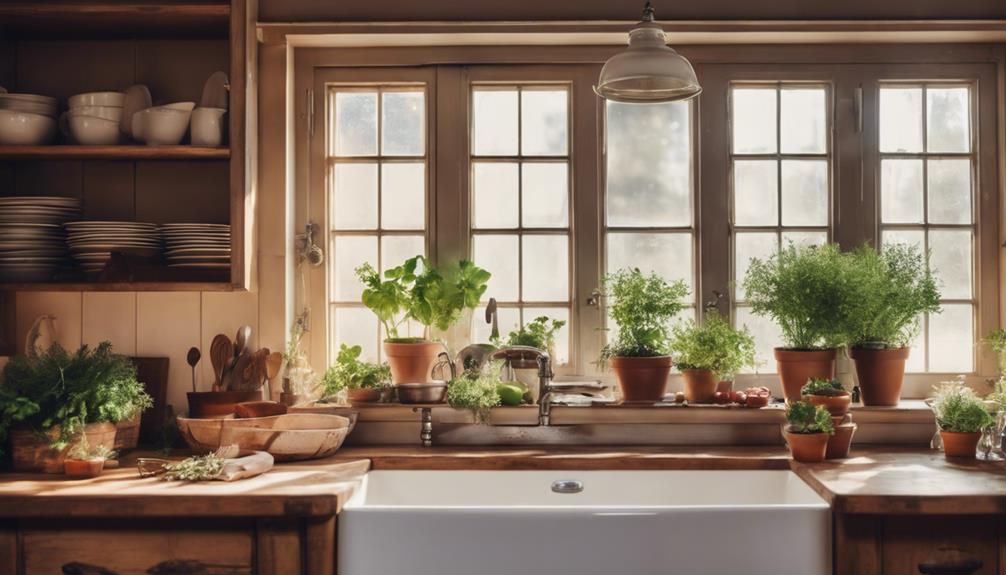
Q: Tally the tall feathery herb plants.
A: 2